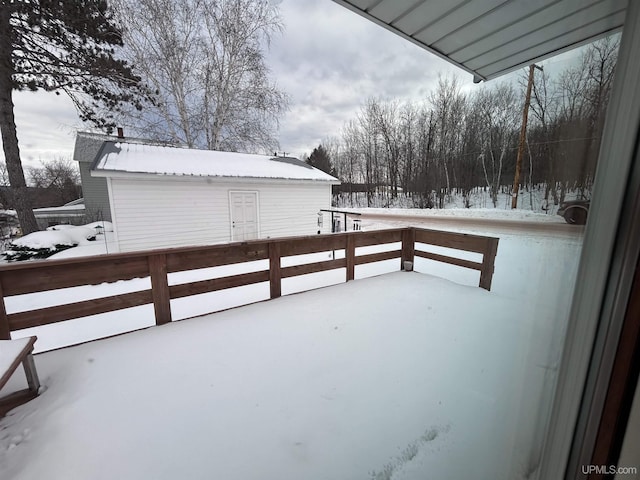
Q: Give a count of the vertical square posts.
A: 6